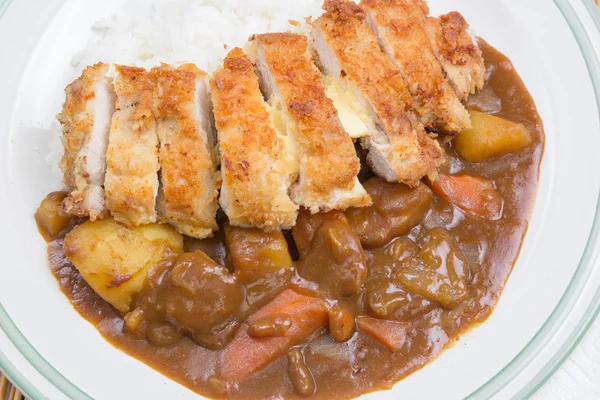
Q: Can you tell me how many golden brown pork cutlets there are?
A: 8